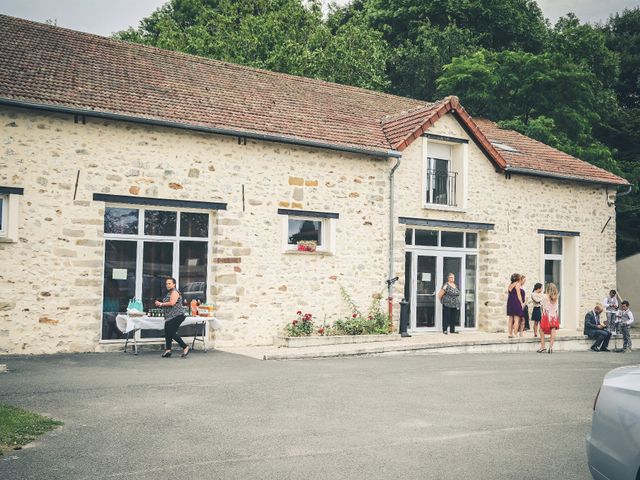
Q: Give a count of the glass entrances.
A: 3